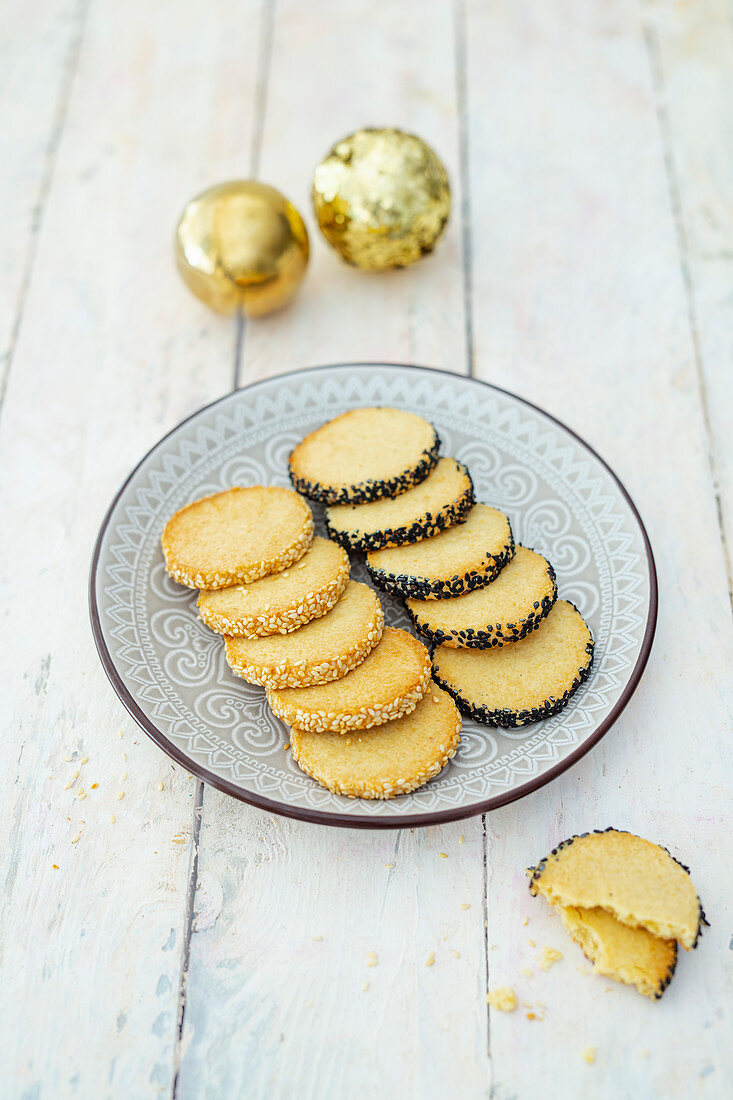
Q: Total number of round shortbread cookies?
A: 10